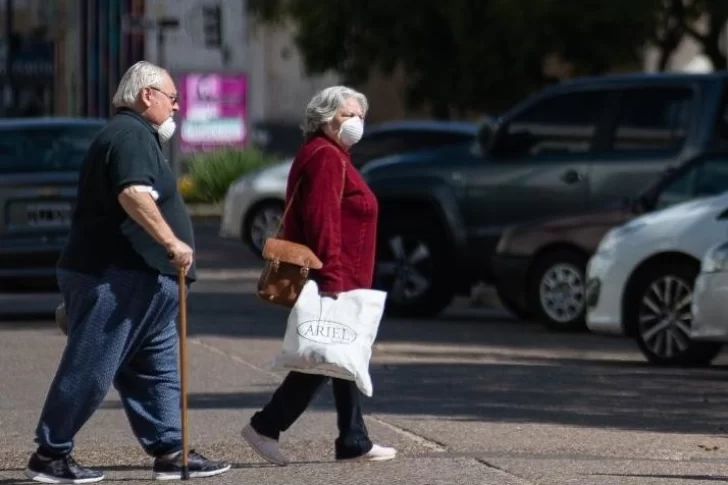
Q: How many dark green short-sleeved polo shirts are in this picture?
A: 1